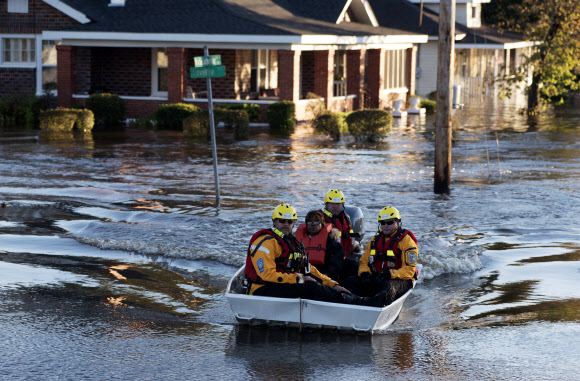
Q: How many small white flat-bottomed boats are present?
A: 1